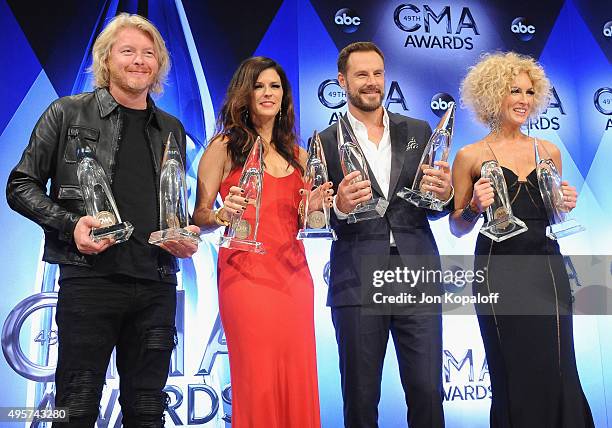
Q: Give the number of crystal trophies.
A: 8